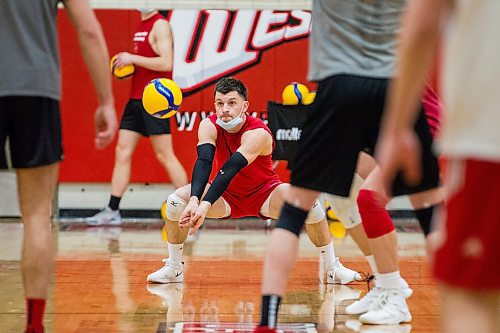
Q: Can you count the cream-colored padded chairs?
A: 0